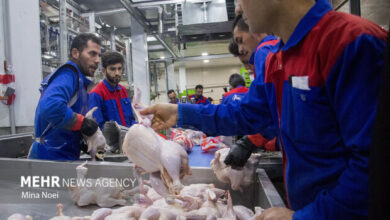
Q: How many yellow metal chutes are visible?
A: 0